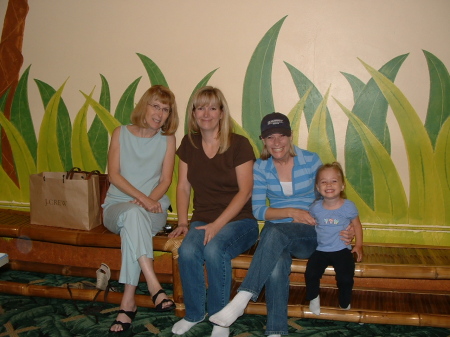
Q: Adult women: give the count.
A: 3